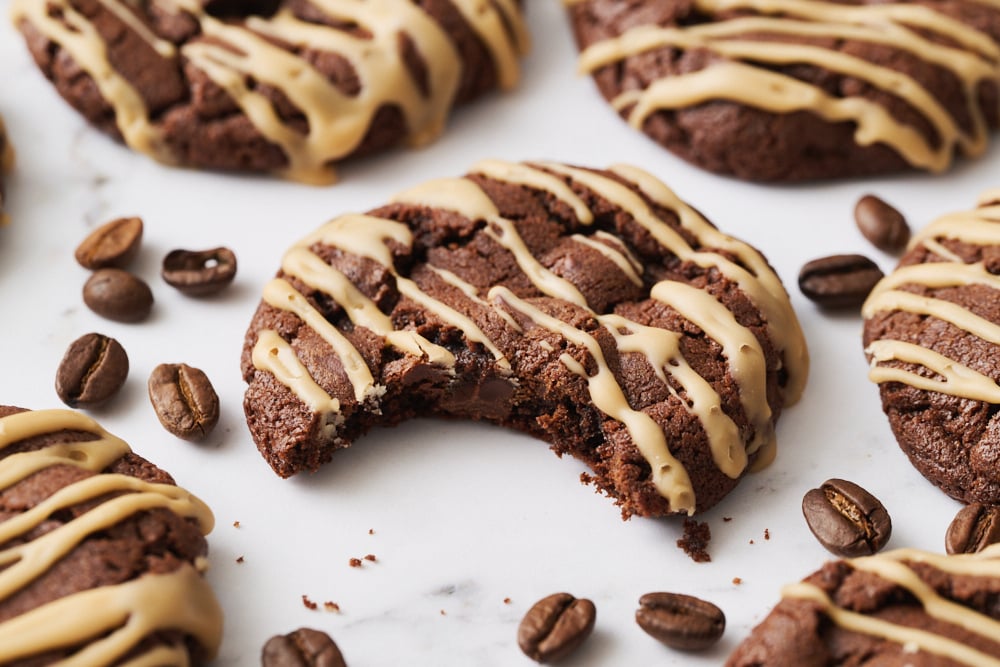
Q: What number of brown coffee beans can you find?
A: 12